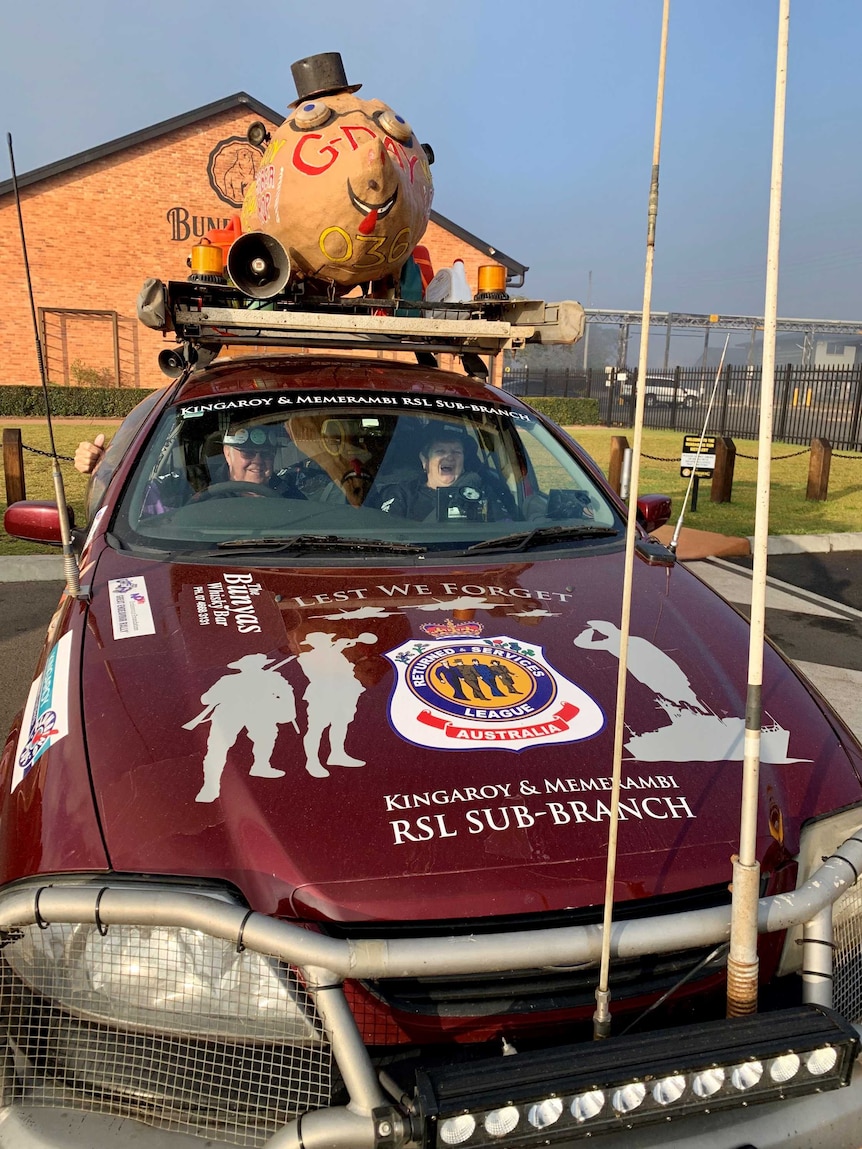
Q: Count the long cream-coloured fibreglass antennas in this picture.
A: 2